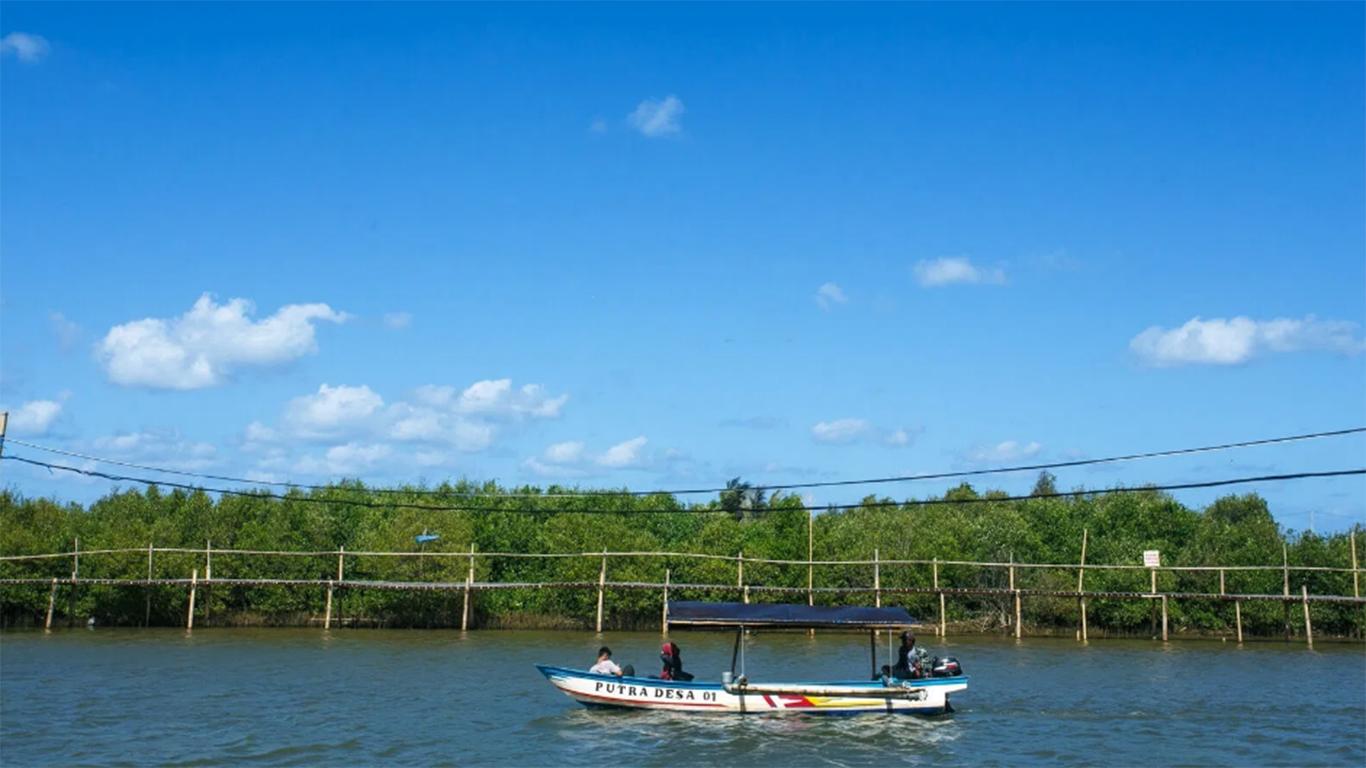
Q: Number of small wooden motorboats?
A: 1